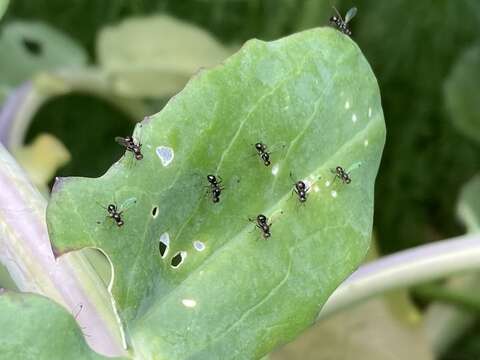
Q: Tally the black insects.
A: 8